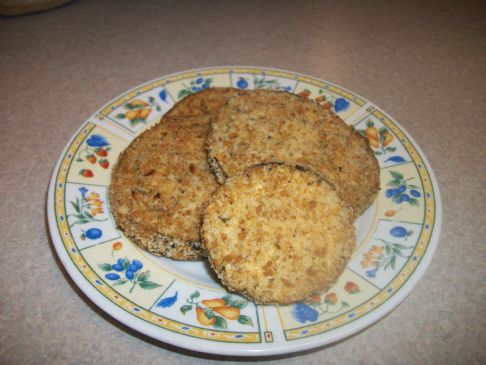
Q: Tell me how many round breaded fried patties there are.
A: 4